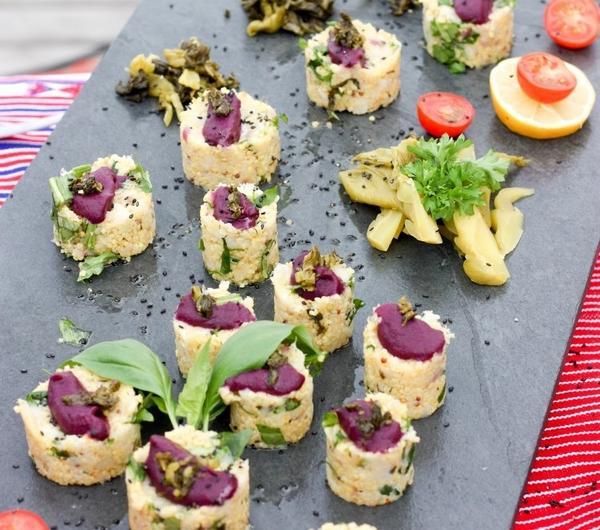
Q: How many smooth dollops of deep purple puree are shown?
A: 12